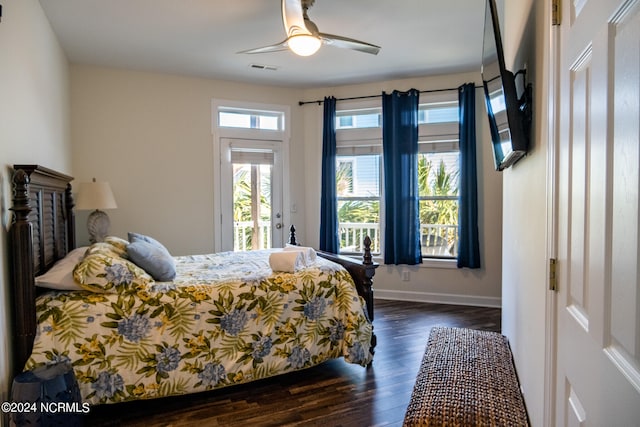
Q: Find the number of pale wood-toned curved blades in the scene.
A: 3